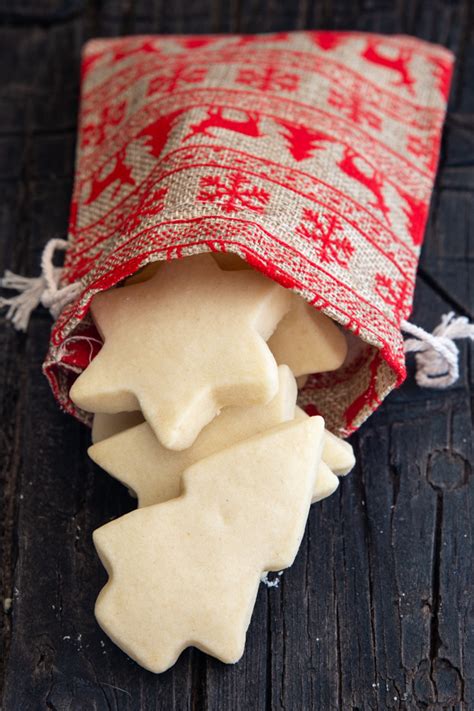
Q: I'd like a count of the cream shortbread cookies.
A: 5